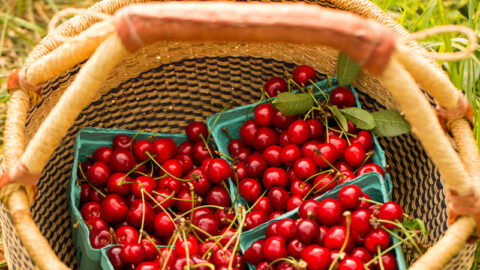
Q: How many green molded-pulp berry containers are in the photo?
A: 4